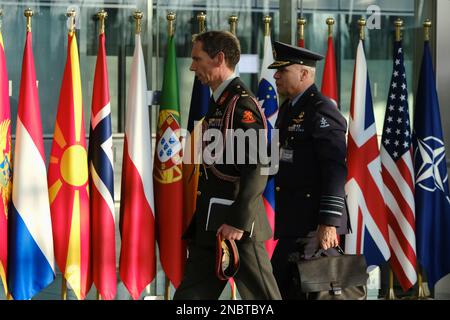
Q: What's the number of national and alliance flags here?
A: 14